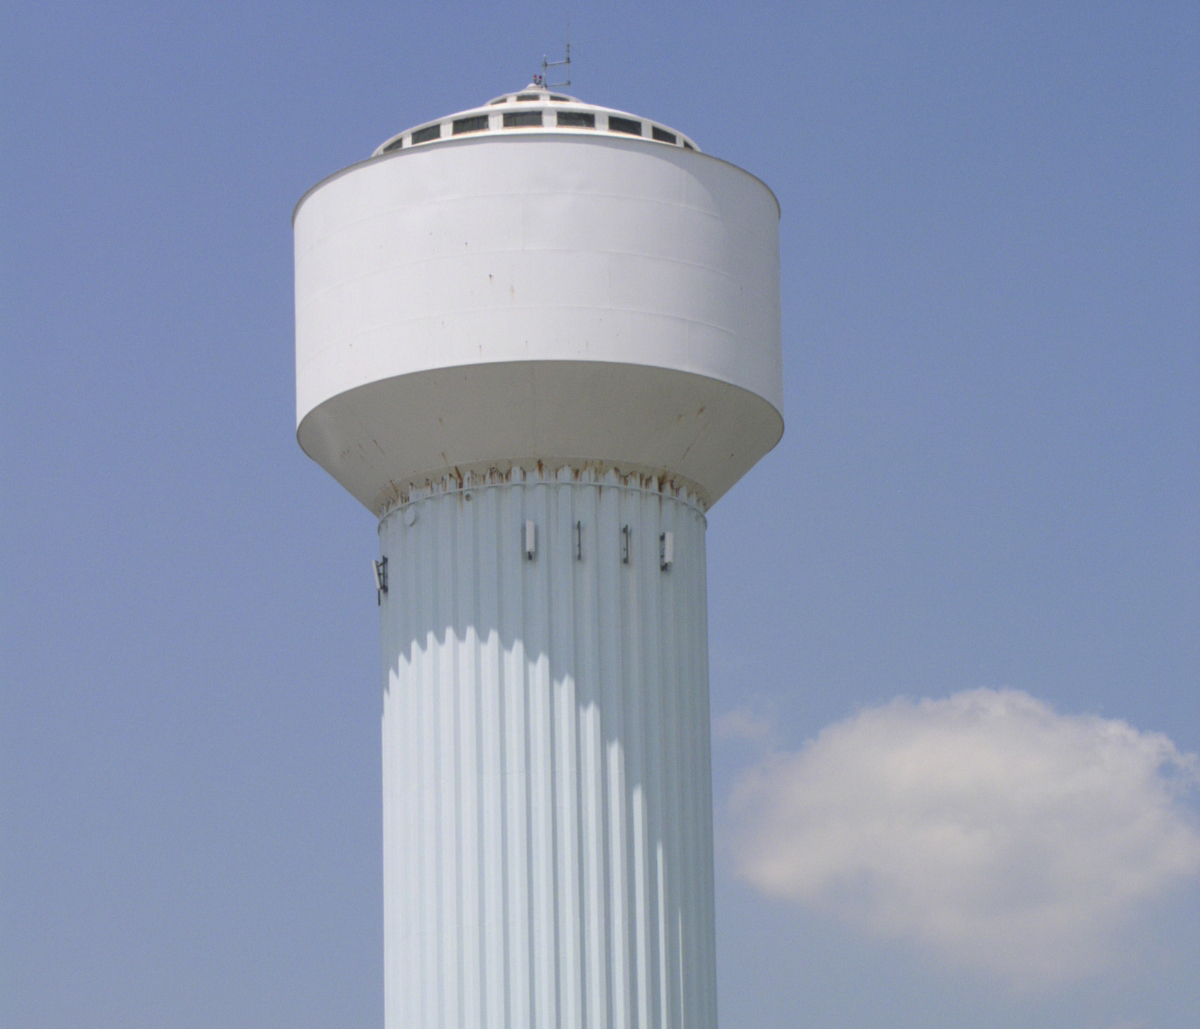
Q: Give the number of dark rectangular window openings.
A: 11